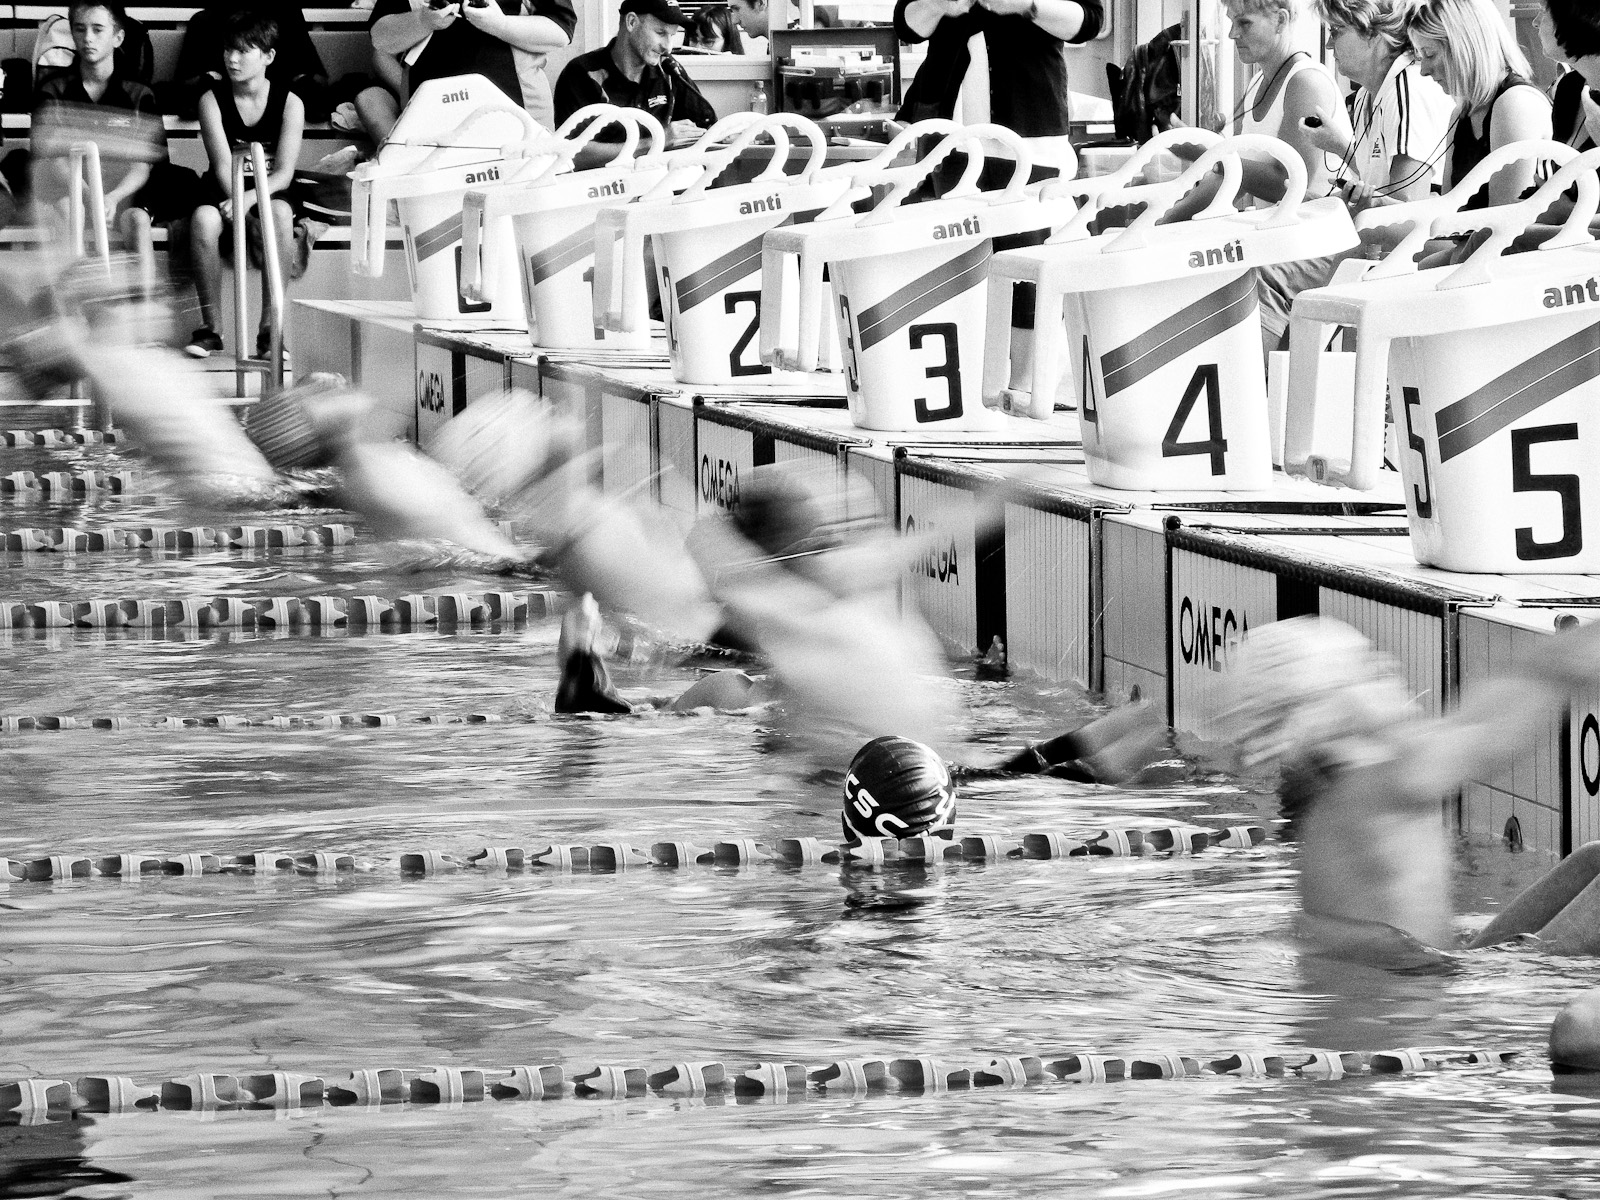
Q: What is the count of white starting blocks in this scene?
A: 6